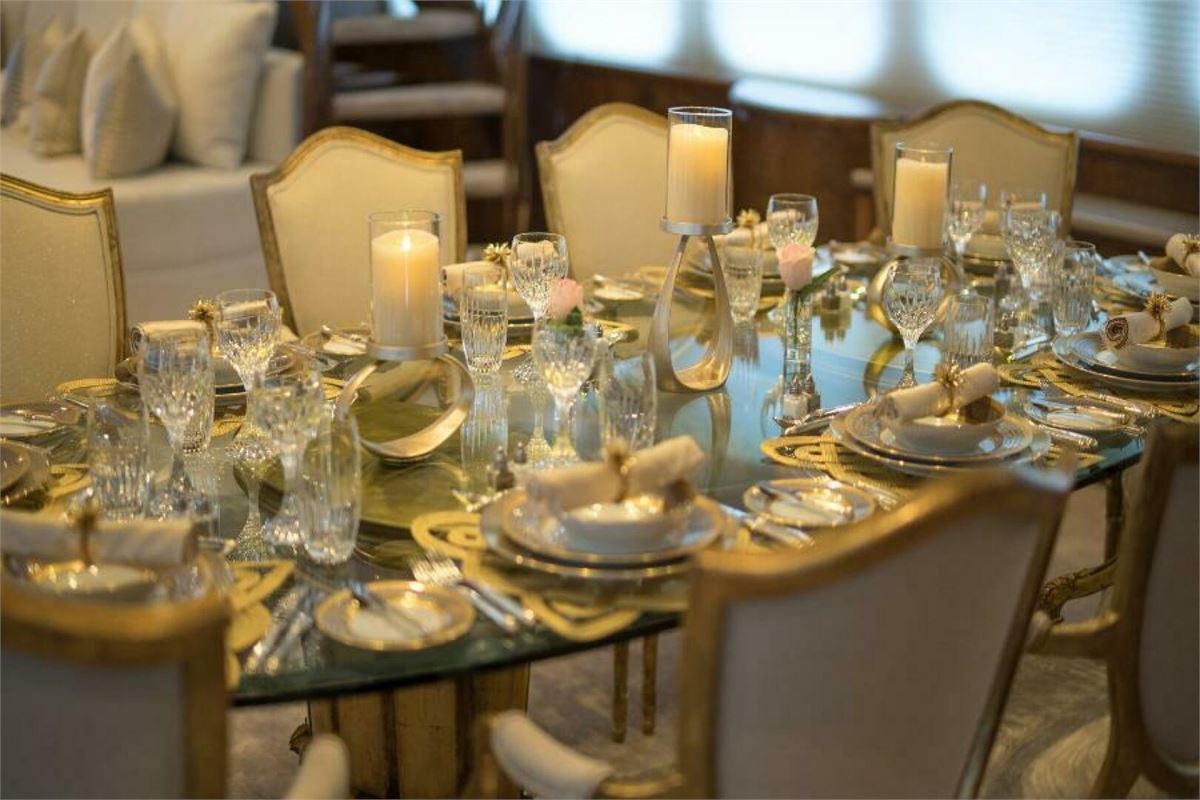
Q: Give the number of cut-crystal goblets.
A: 10